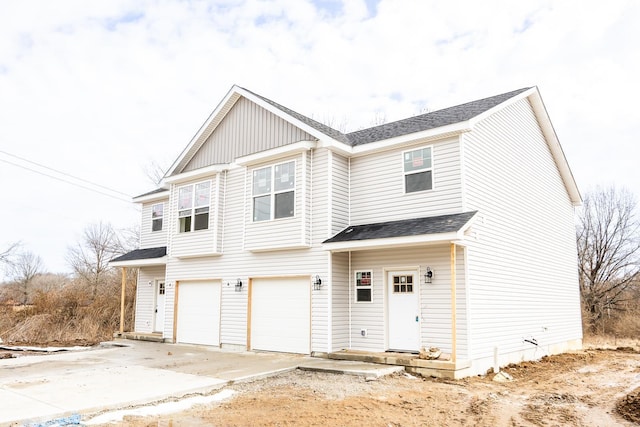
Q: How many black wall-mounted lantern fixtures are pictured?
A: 3